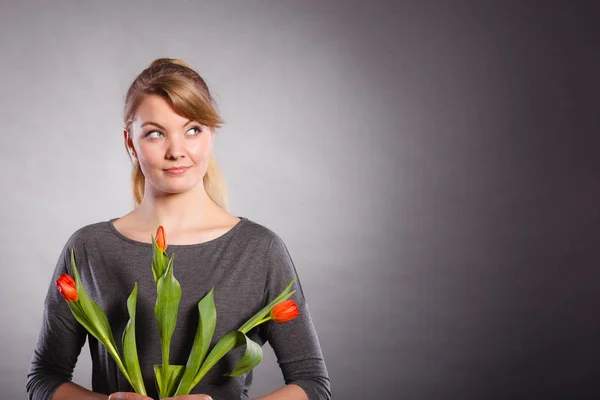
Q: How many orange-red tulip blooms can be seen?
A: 3